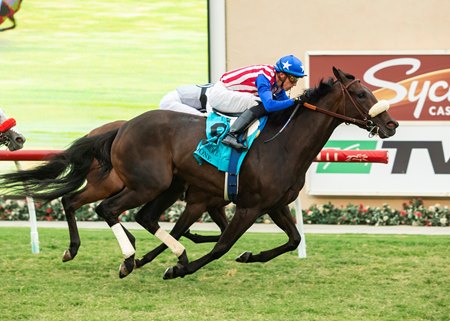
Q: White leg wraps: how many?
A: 2